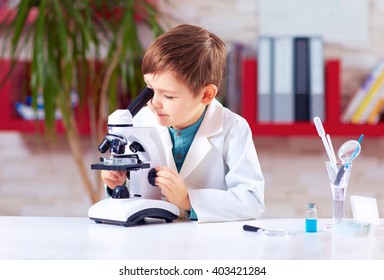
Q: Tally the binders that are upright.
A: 4